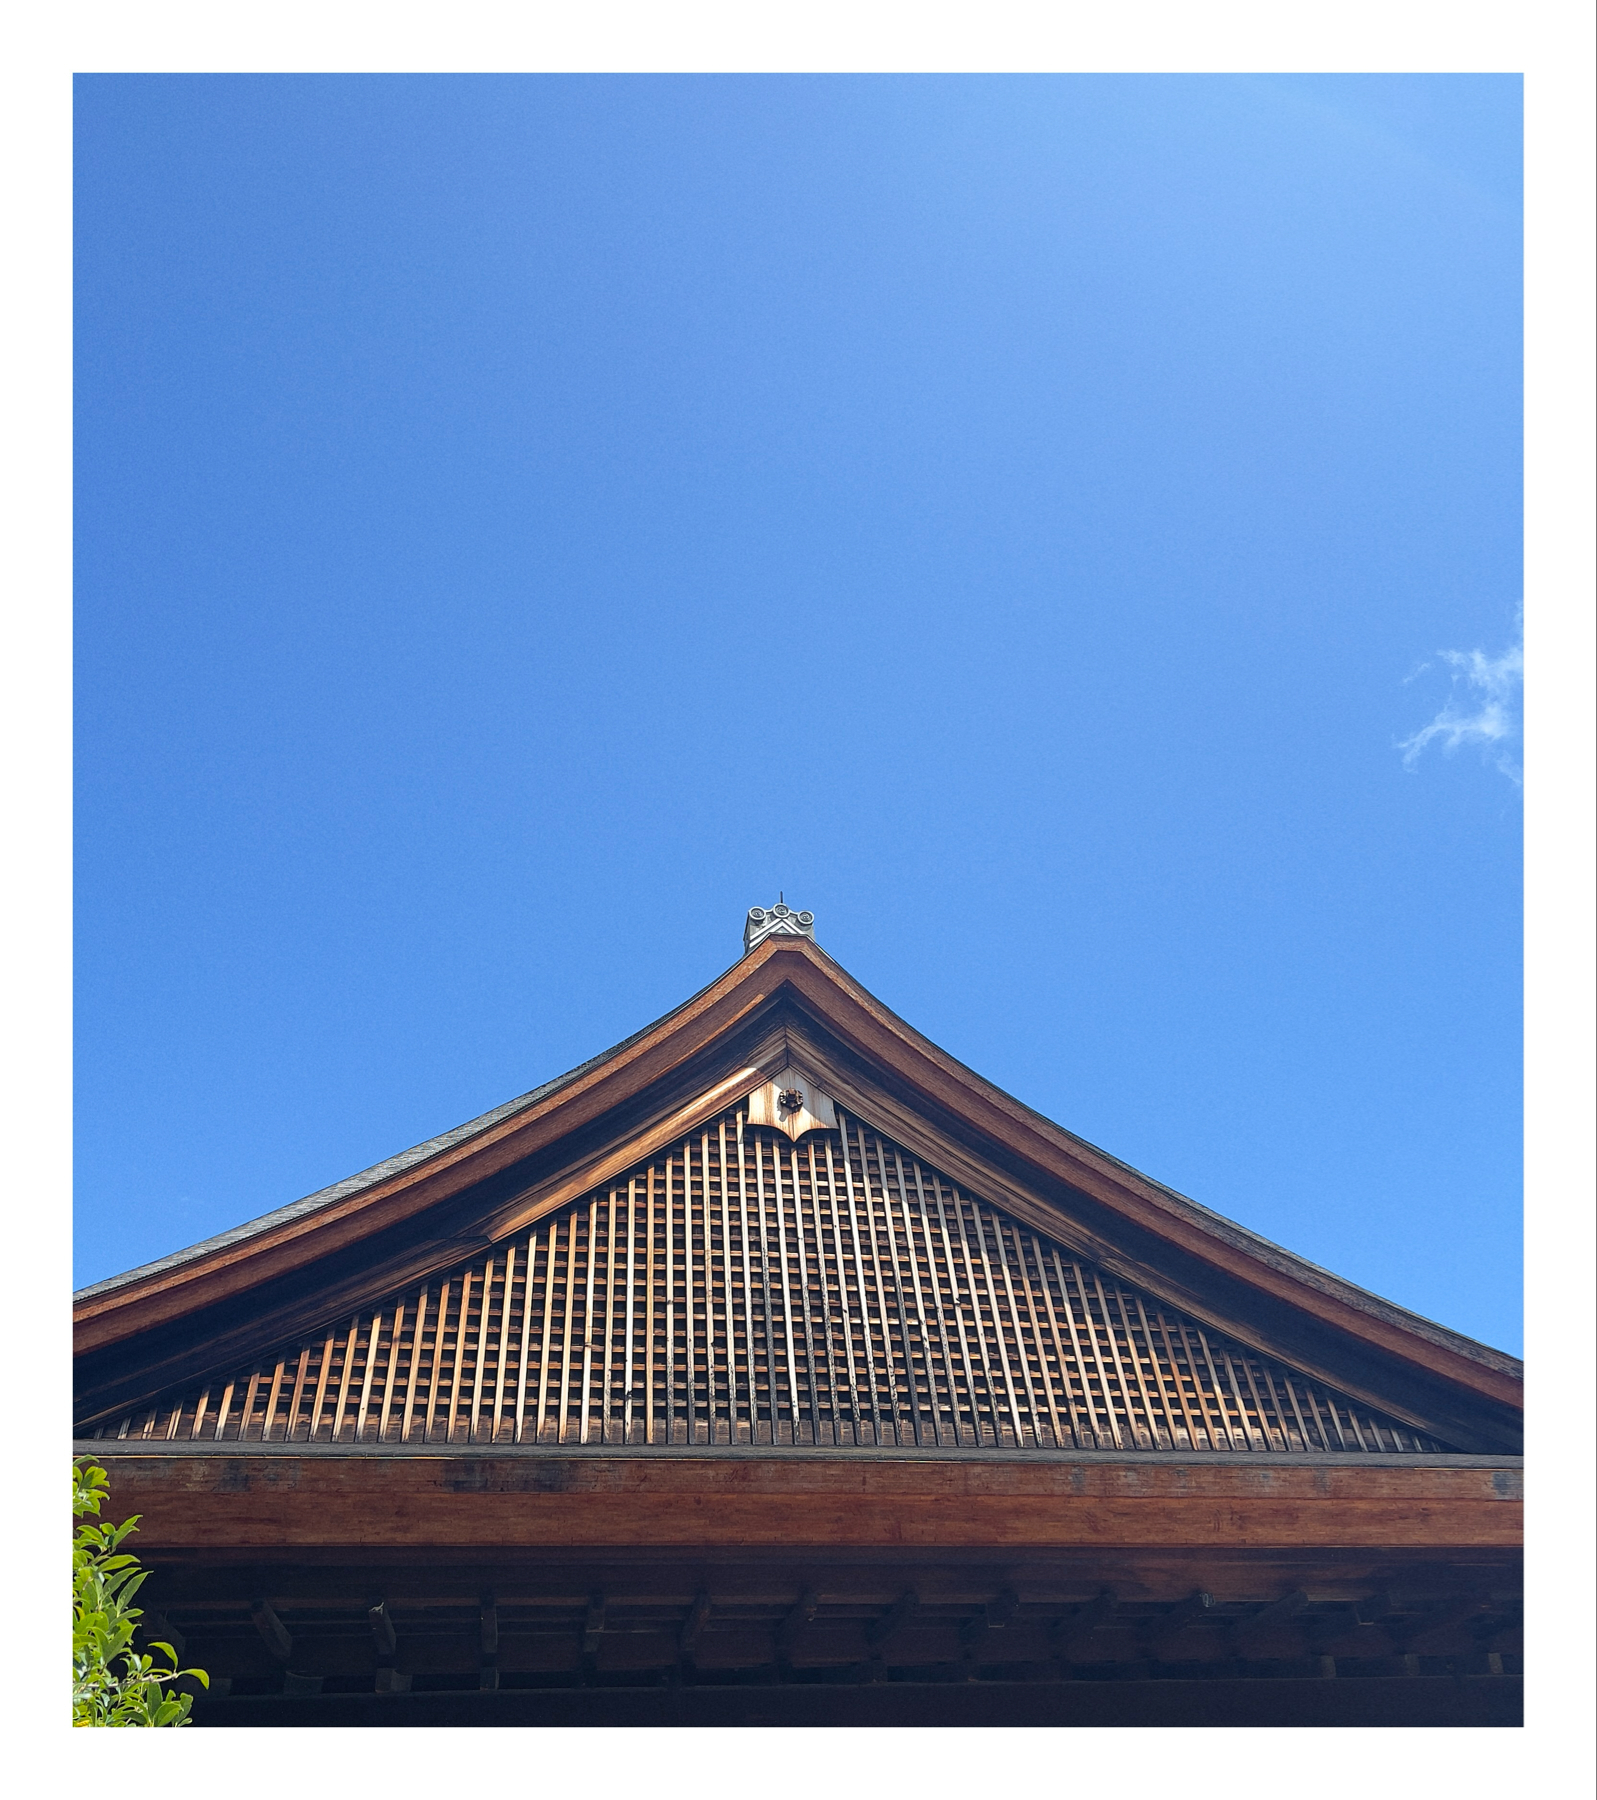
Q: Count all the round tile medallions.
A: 3